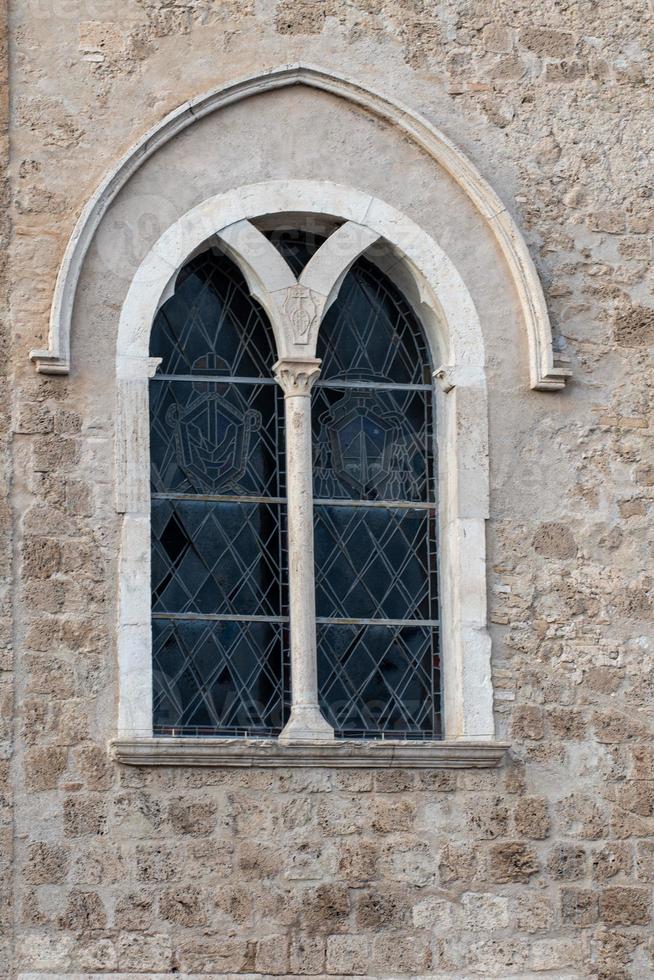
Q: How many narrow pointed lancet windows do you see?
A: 2